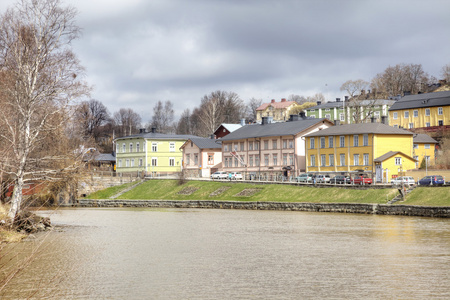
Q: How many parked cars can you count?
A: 8